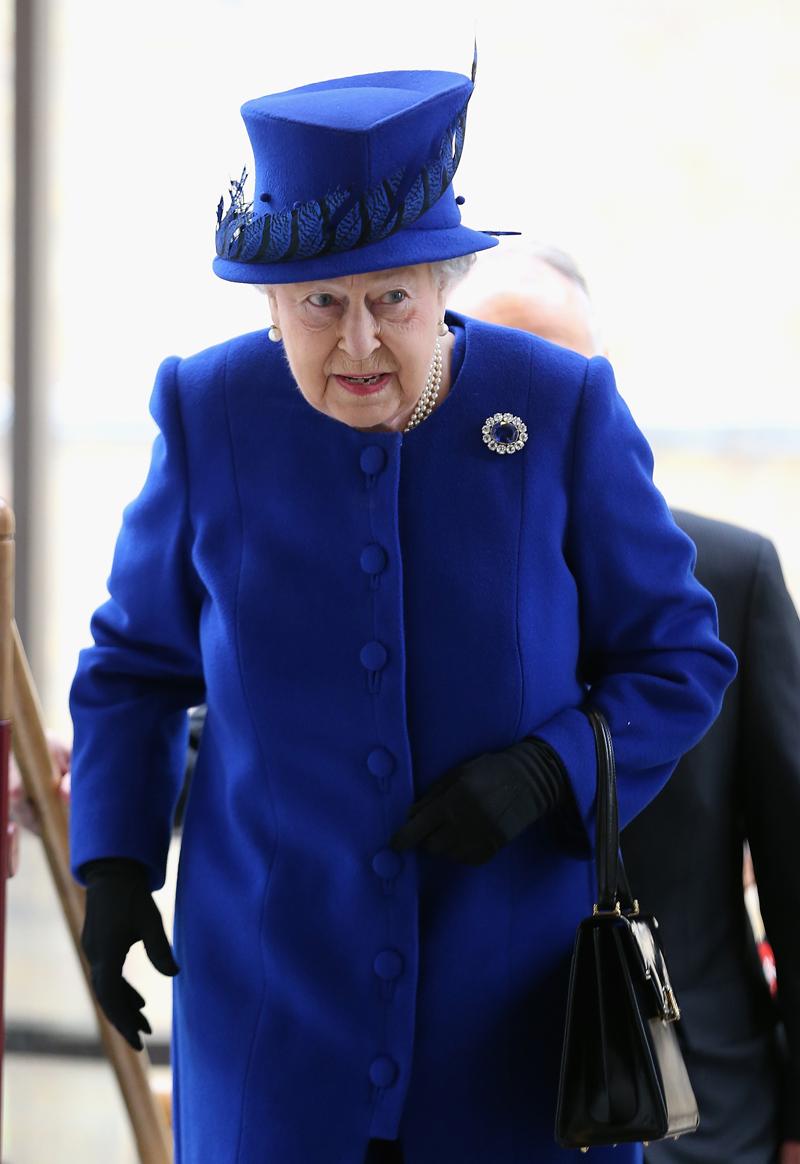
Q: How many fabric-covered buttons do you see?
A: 7